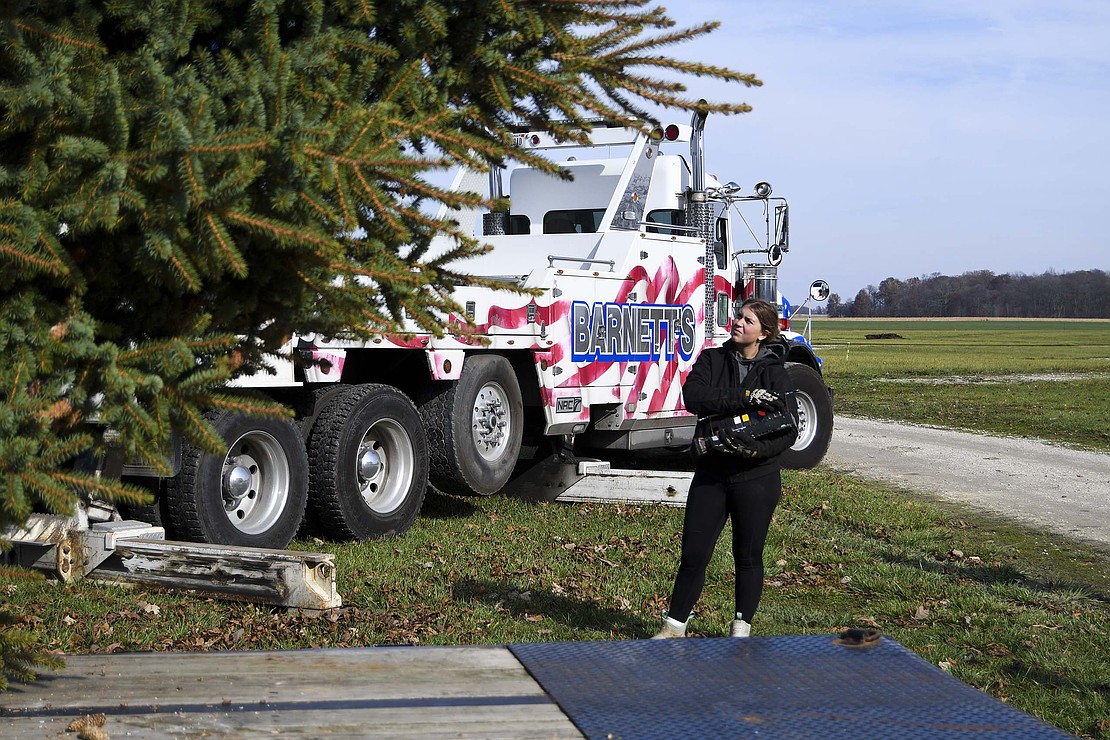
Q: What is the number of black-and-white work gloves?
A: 2